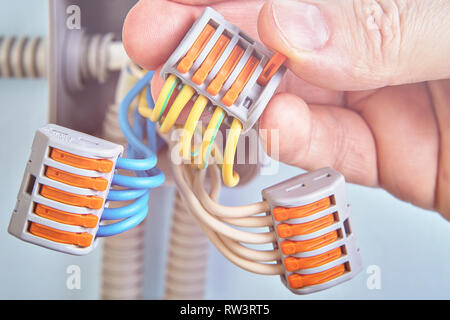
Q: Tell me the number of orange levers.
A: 15